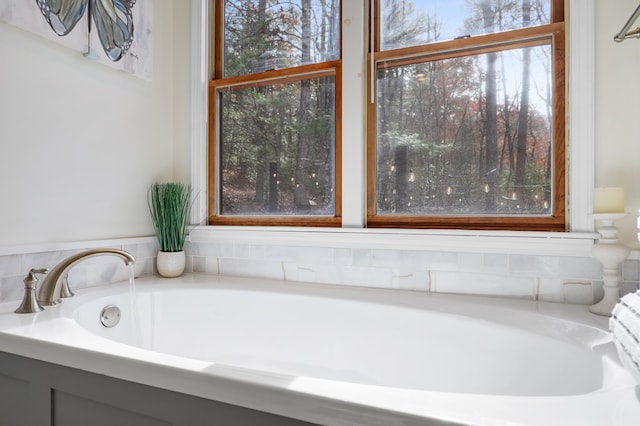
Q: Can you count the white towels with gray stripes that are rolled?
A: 1